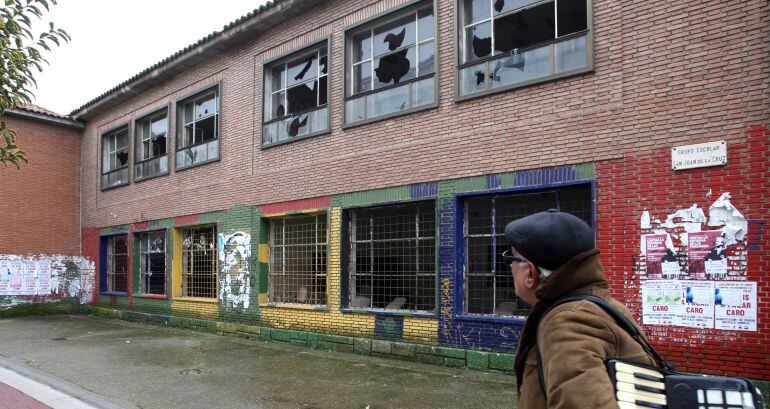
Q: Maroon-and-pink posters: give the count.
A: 2